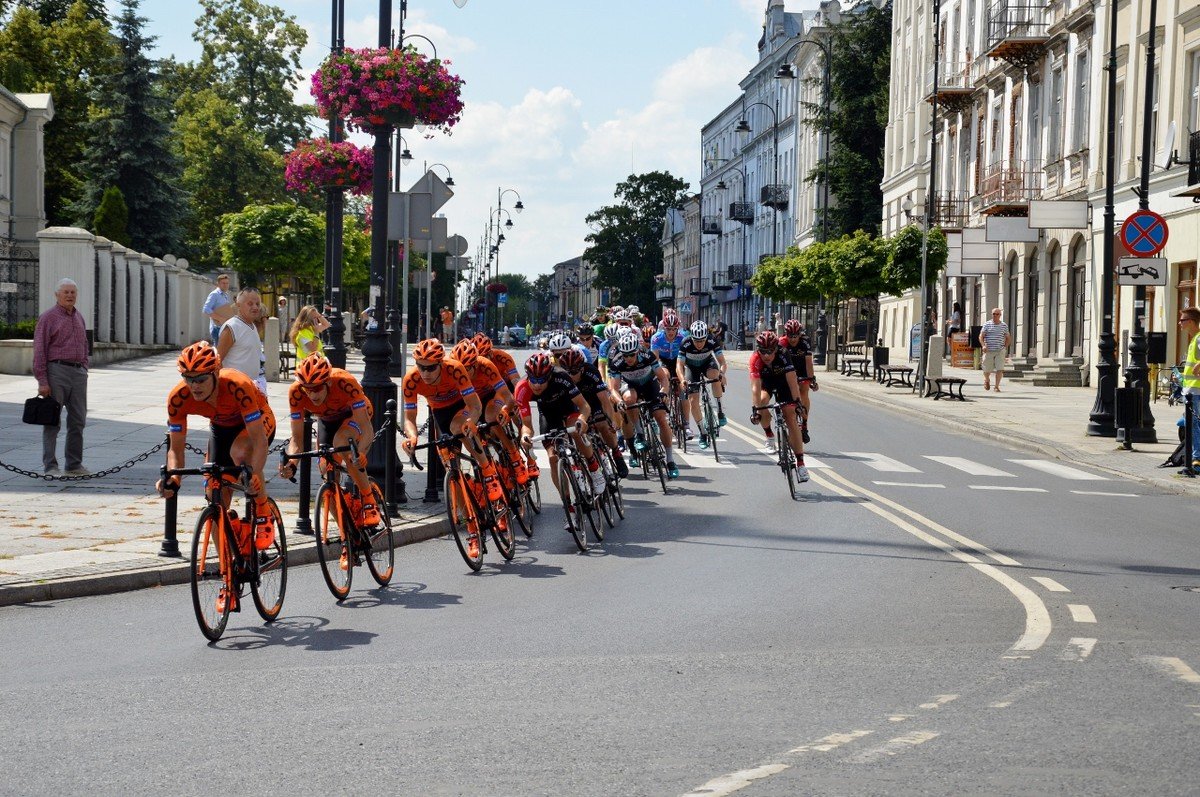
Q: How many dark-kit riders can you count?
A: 6